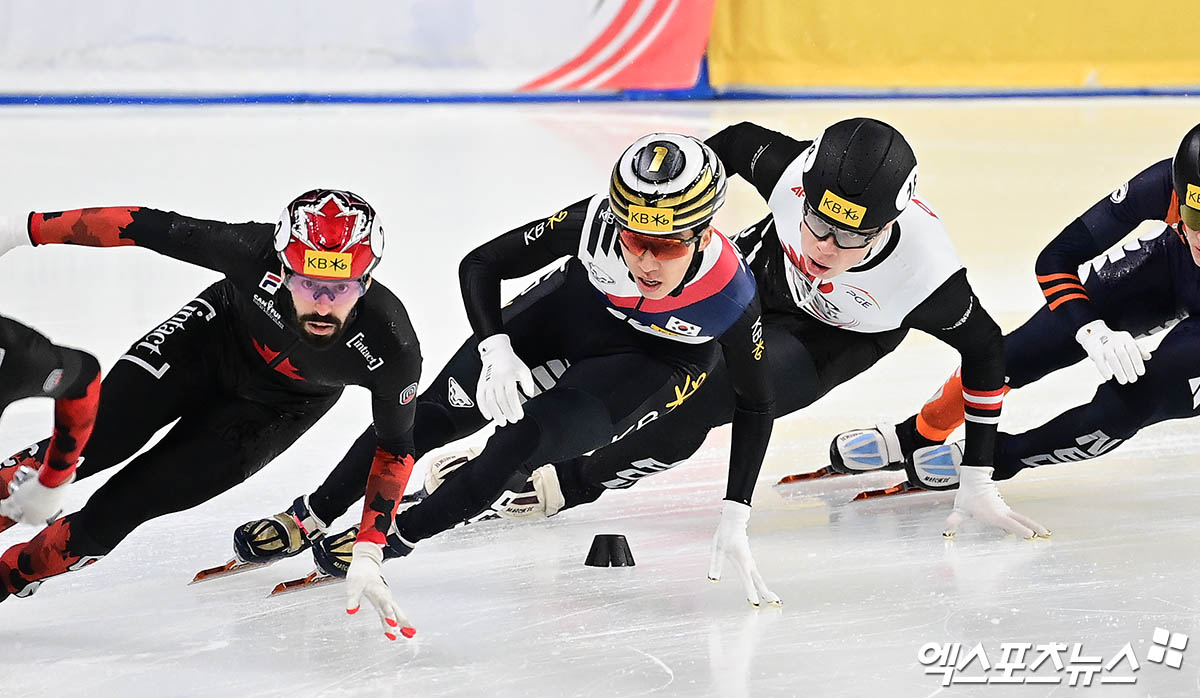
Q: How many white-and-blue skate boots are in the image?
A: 2